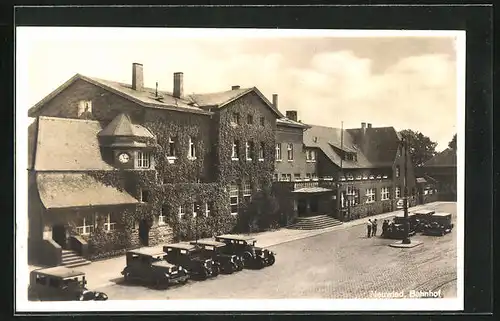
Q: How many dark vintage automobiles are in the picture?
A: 8